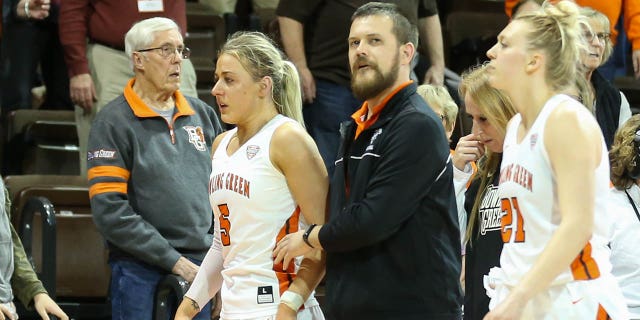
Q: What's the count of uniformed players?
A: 2